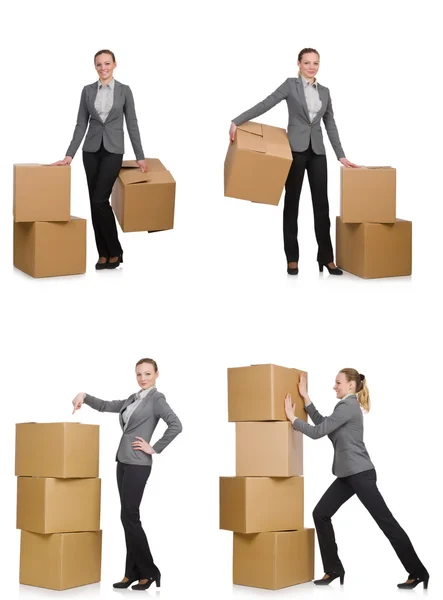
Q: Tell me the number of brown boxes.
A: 13